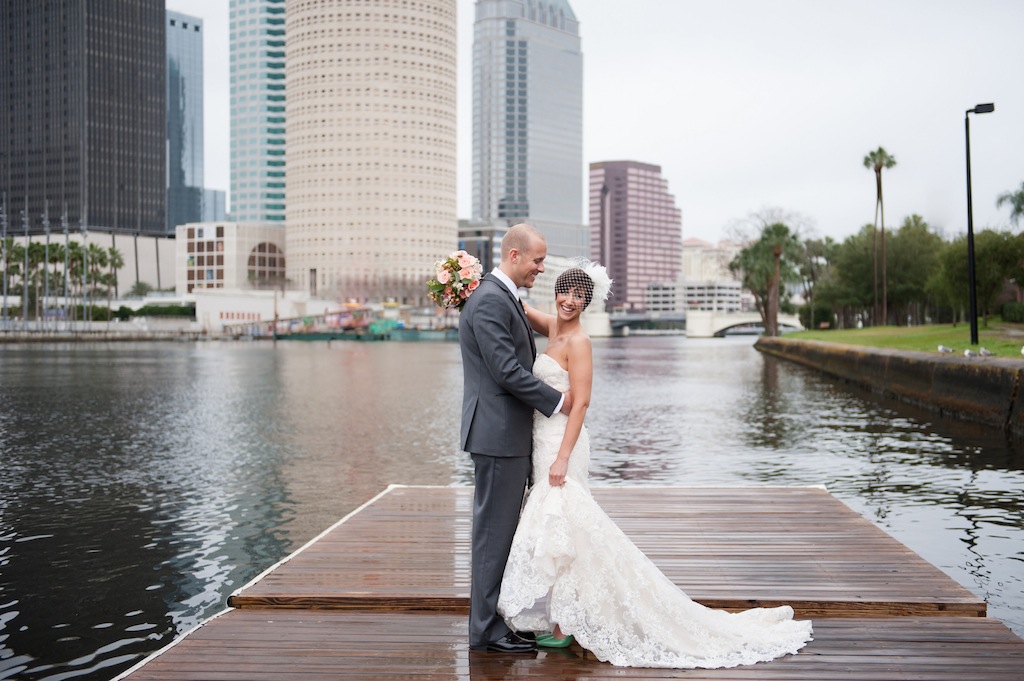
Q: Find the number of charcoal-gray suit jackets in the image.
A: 1